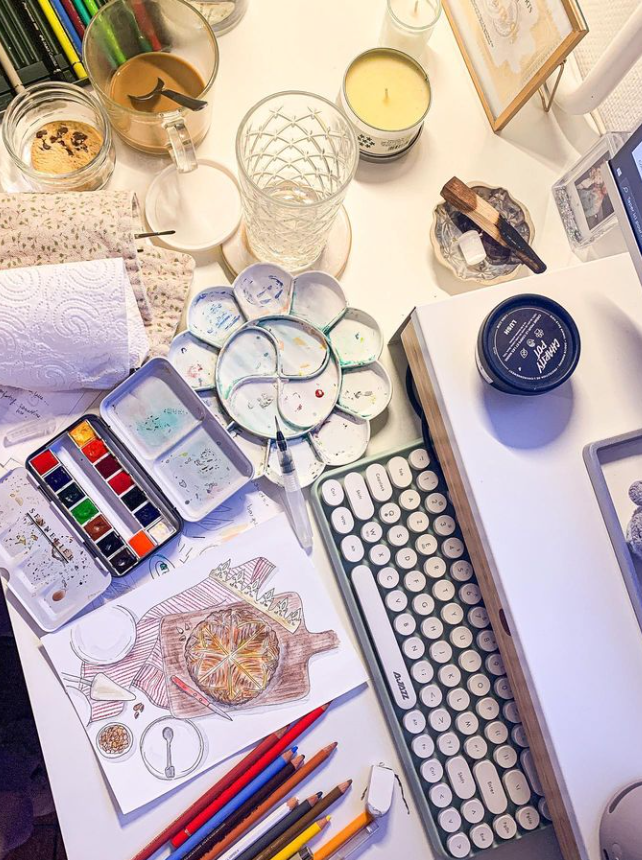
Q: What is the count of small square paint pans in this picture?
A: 15